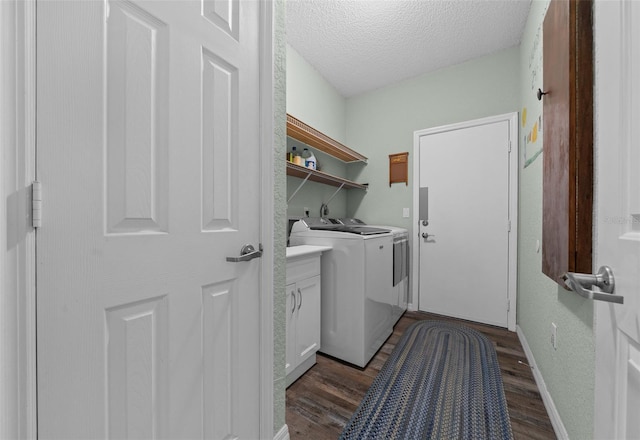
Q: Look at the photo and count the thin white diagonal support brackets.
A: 2